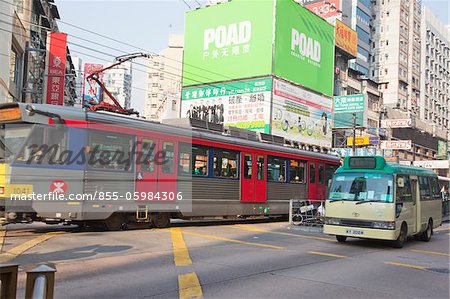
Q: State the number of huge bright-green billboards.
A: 2